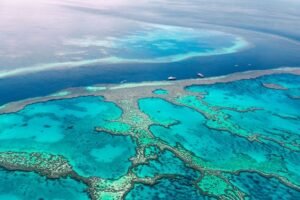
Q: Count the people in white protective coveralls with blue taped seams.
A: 0